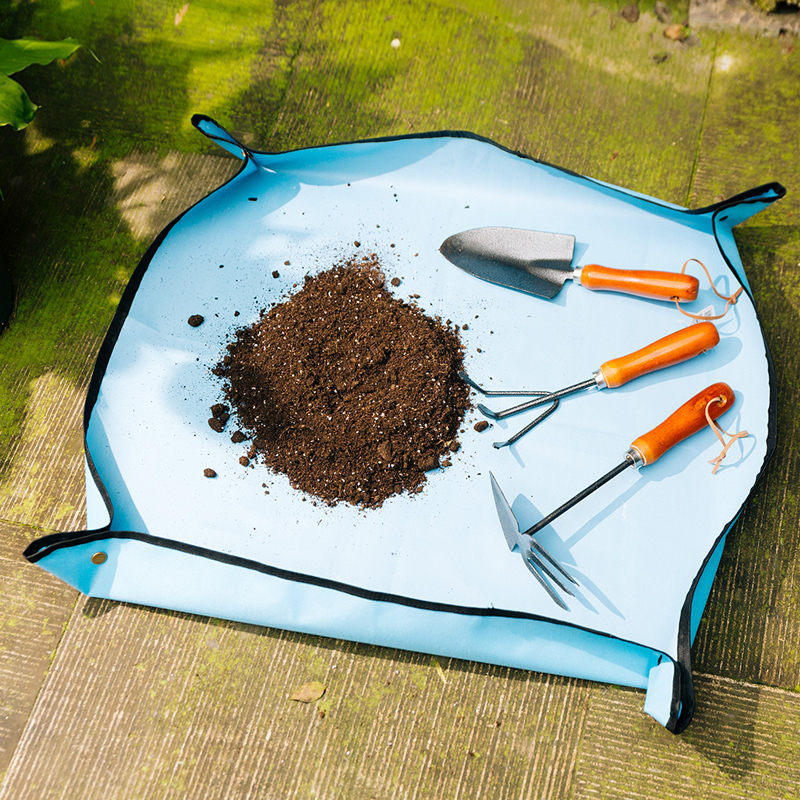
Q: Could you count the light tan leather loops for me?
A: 2